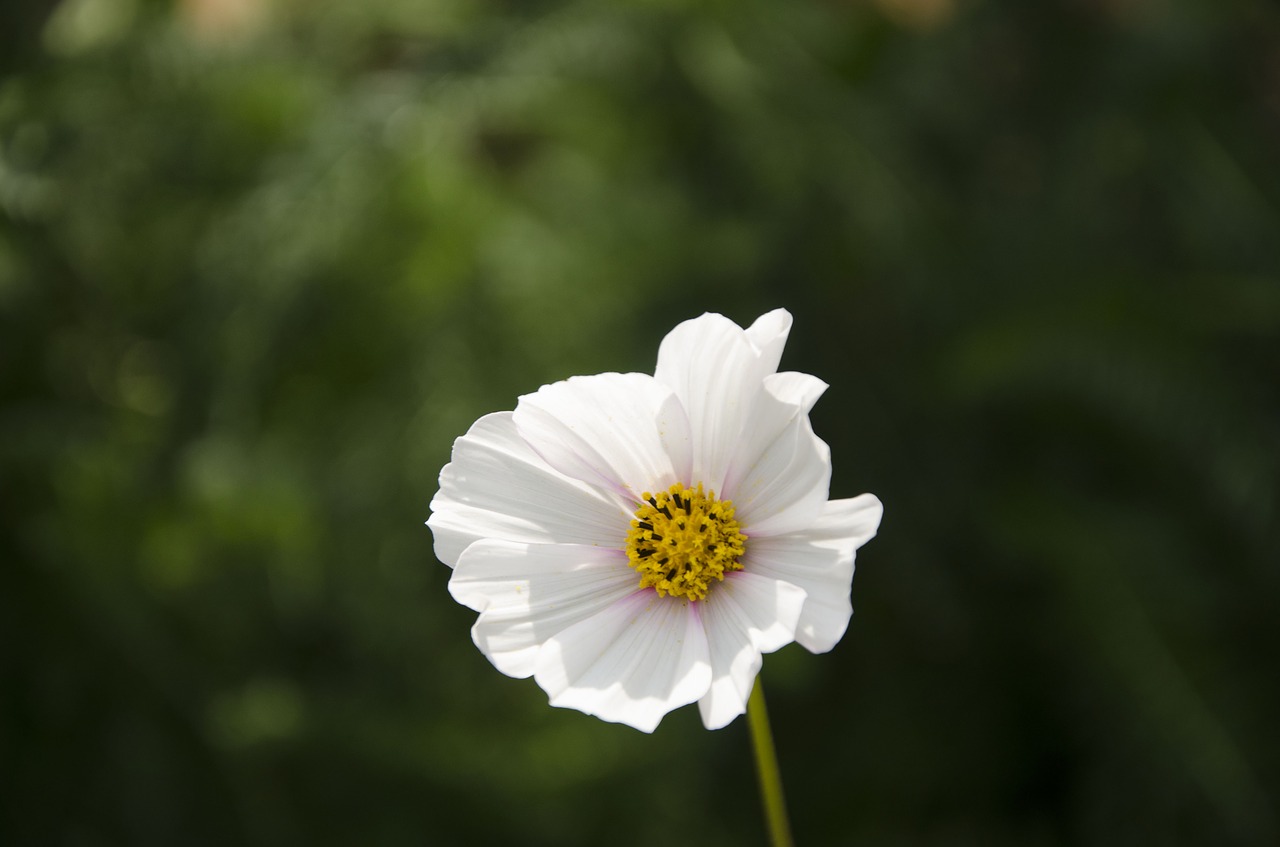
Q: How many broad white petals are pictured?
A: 8